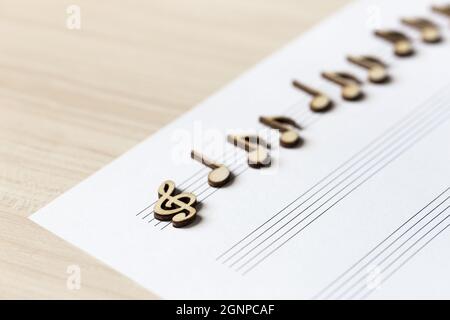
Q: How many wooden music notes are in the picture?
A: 9